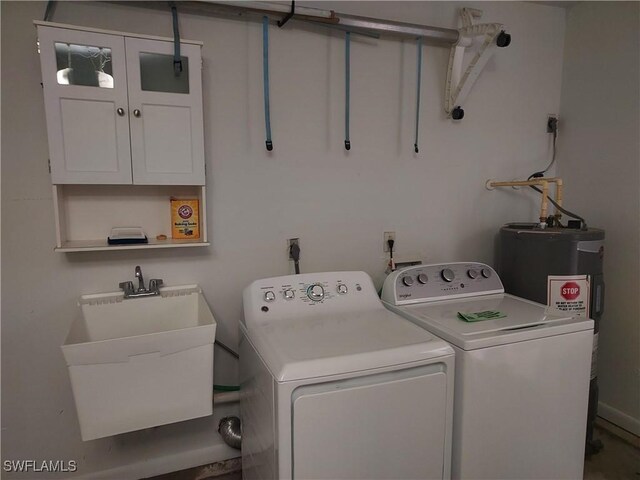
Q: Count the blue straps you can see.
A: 4